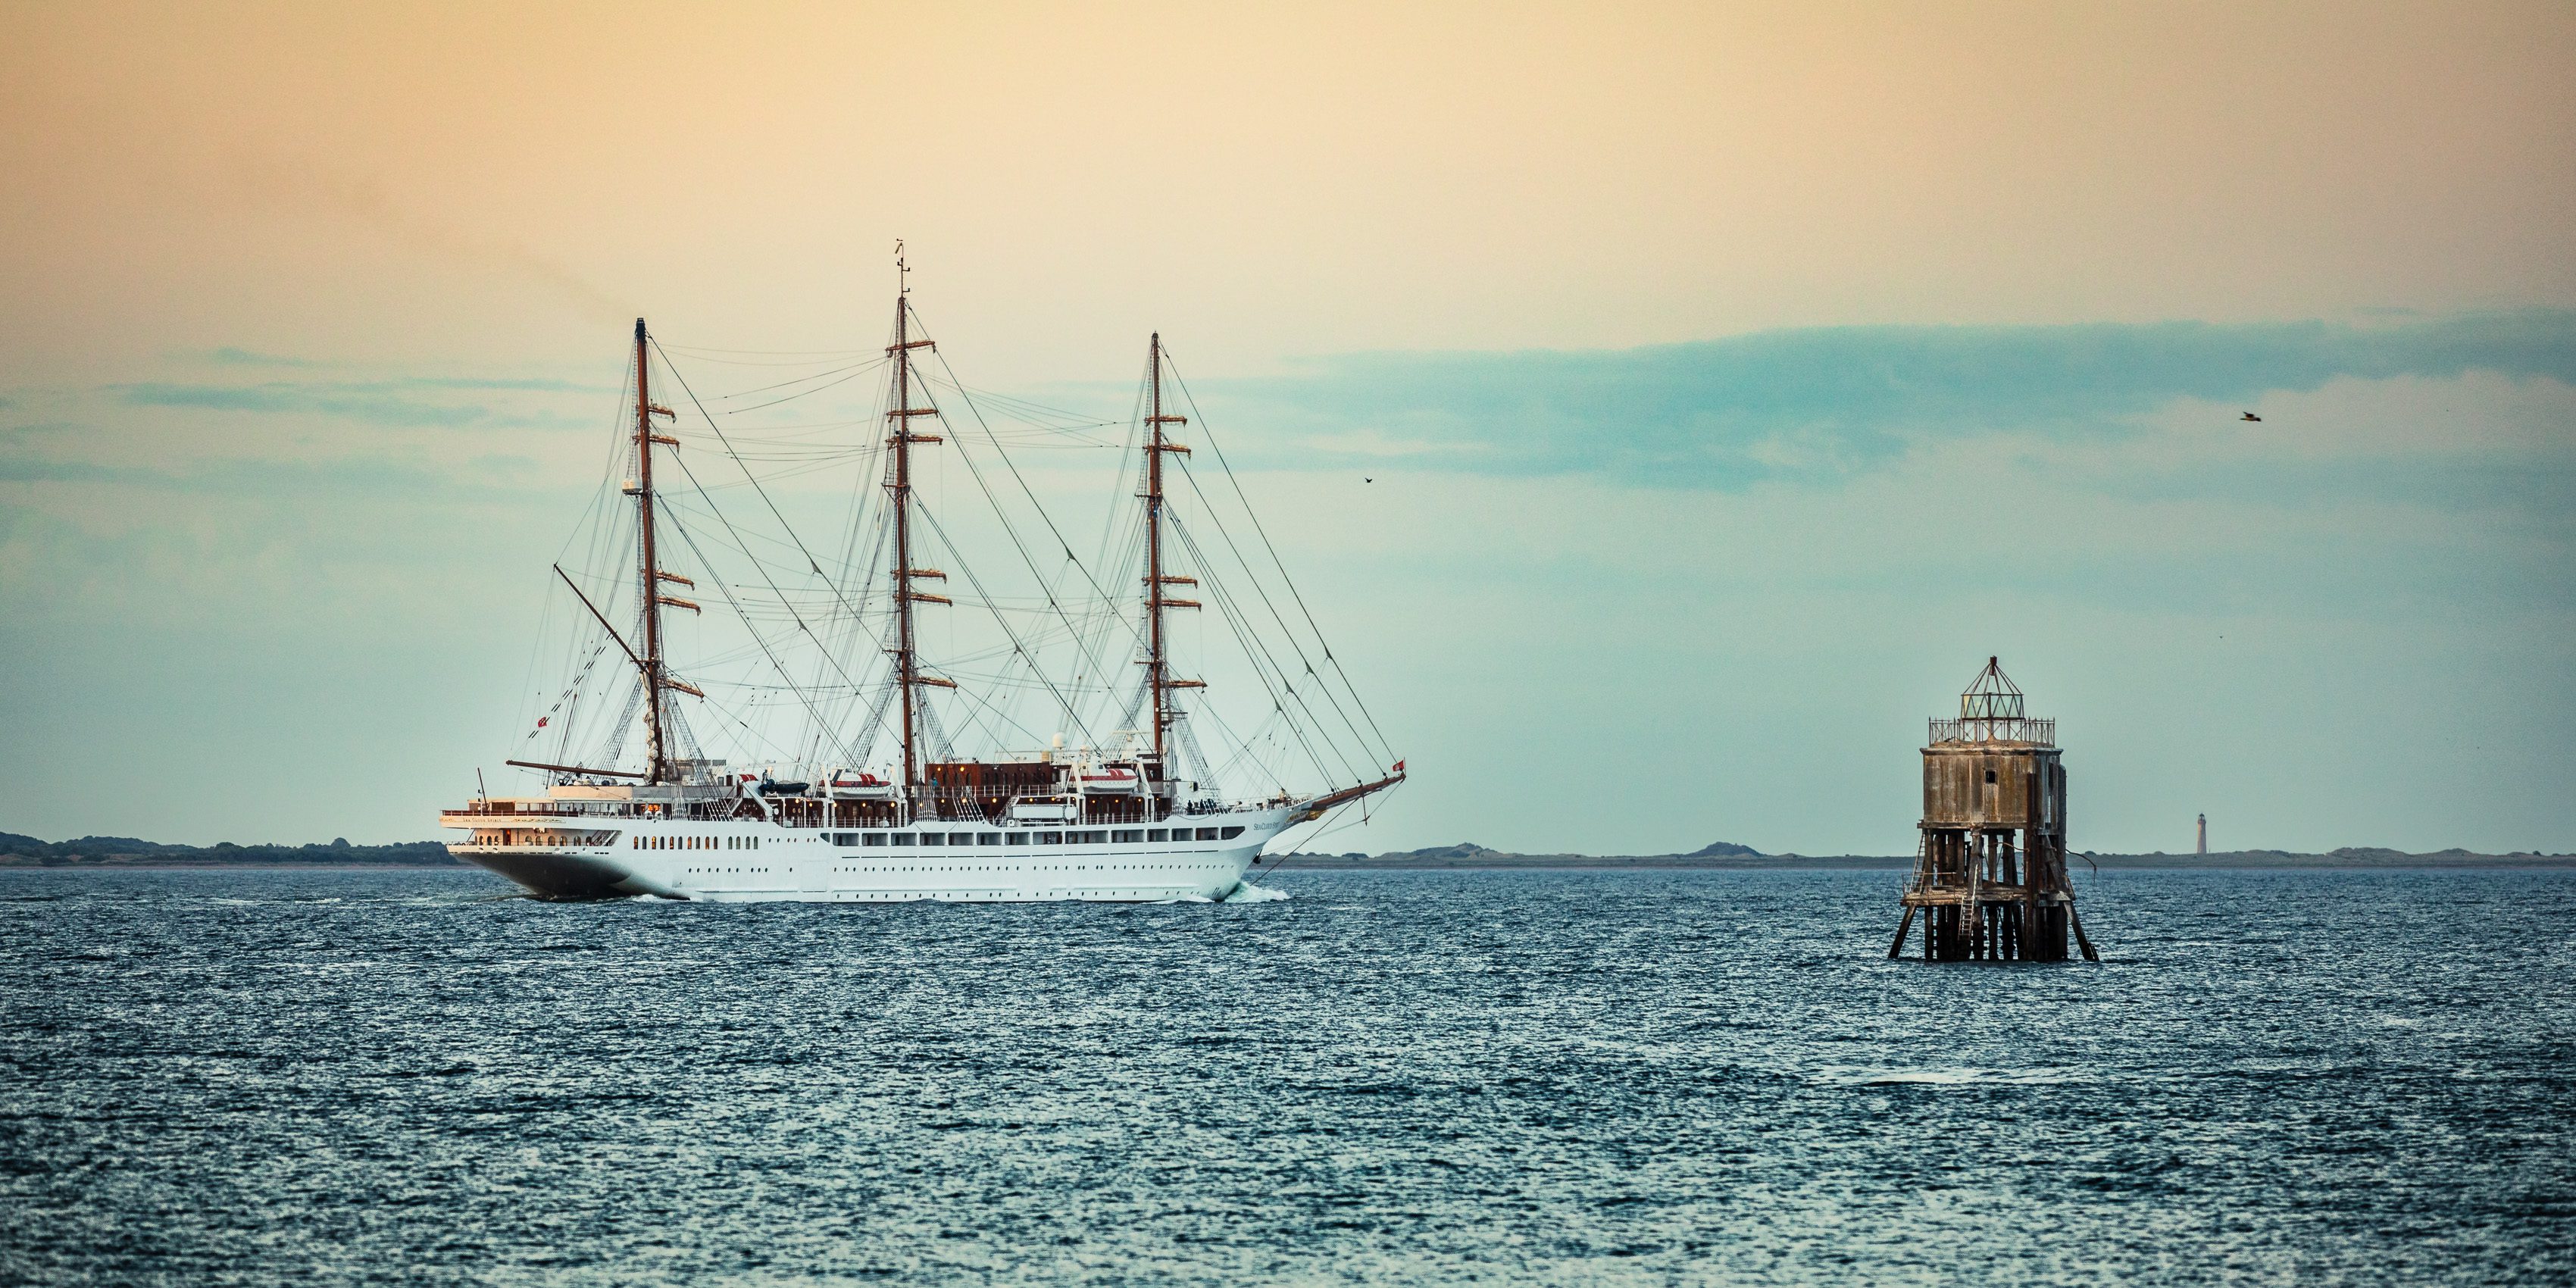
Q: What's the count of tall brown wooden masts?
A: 3